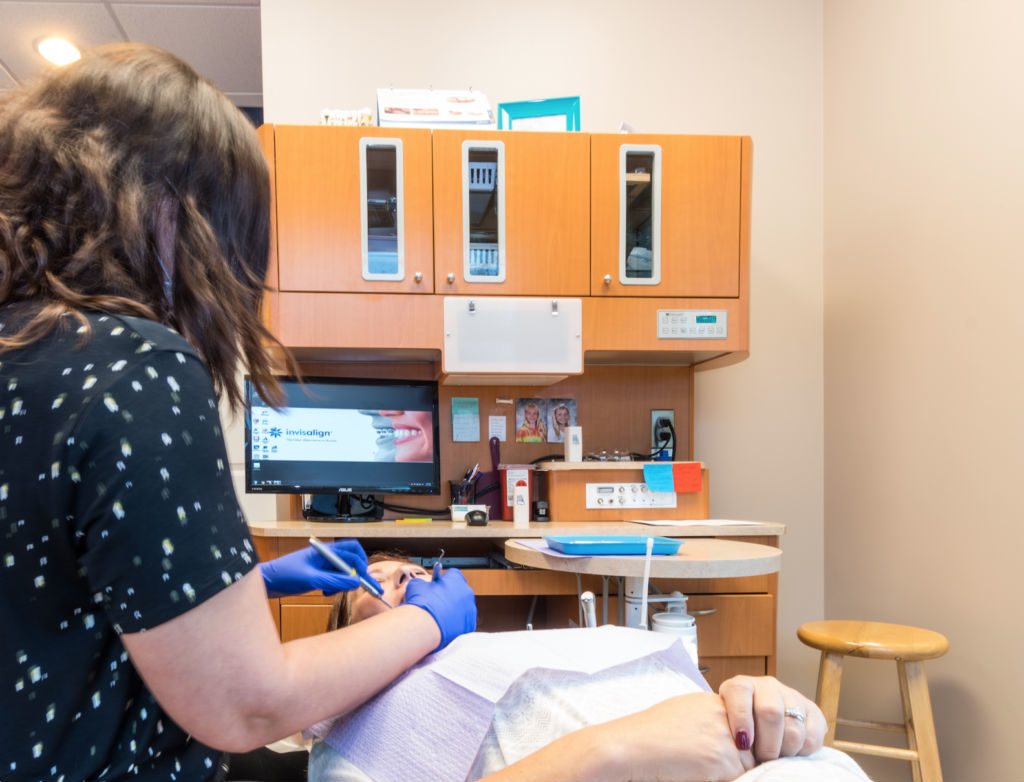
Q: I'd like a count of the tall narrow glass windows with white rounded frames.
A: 3